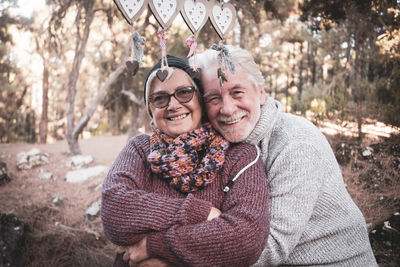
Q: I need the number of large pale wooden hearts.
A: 4